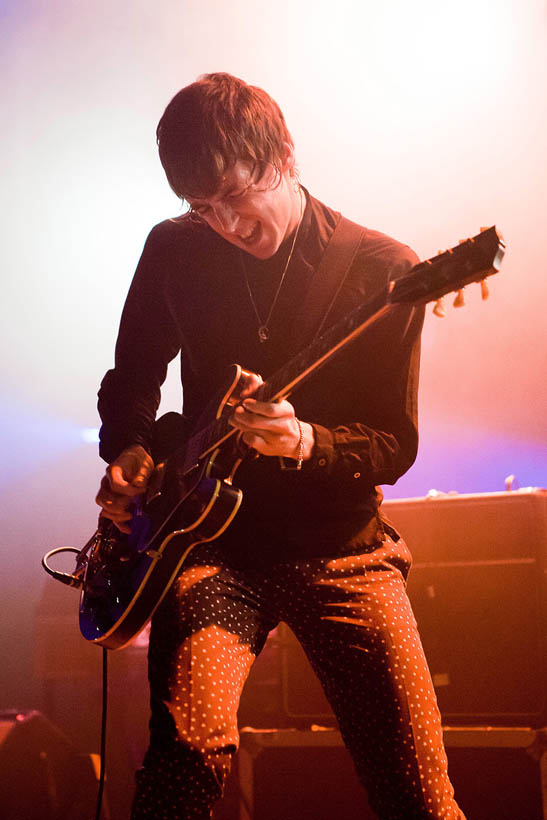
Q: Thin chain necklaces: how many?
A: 1